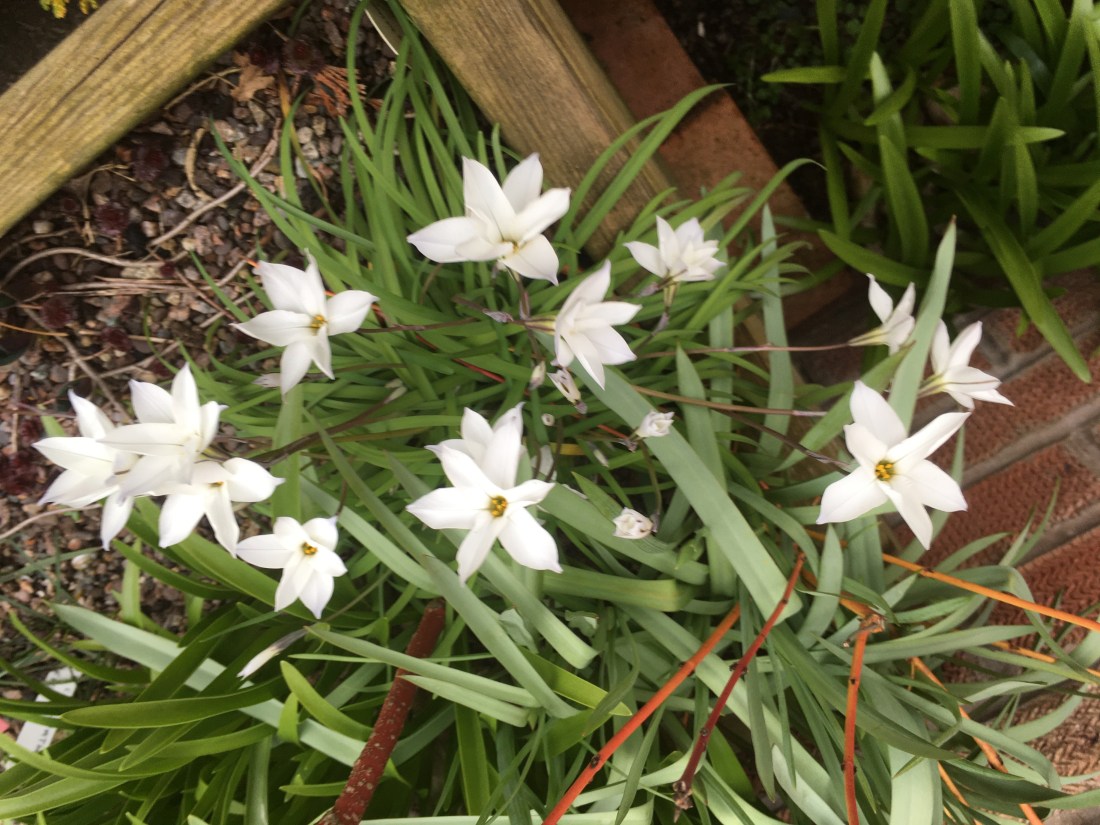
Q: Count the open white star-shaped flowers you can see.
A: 13